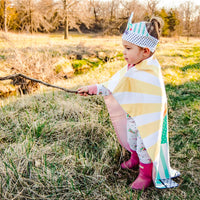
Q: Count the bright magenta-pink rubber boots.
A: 2